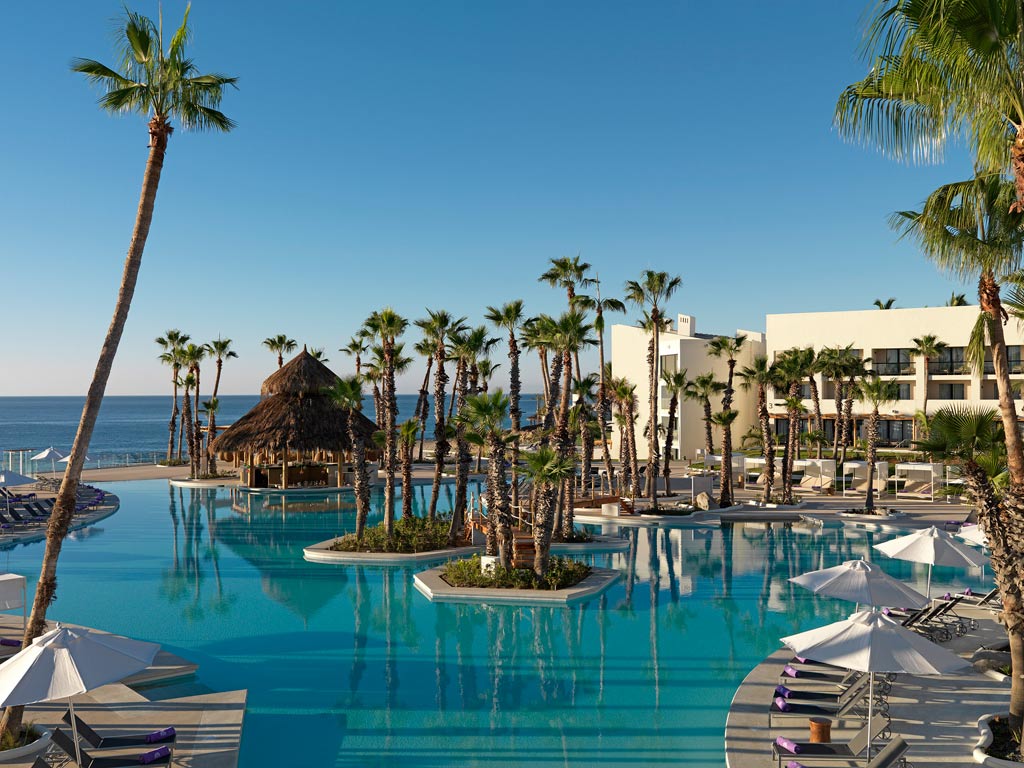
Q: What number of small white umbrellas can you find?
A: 8